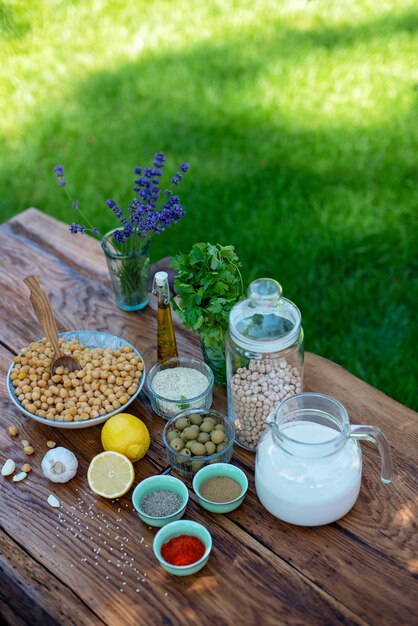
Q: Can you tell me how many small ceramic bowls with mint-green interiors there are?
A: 3